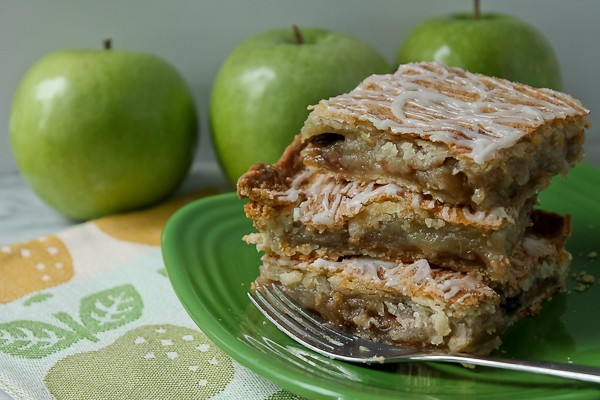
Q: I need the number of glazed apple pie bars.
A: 3